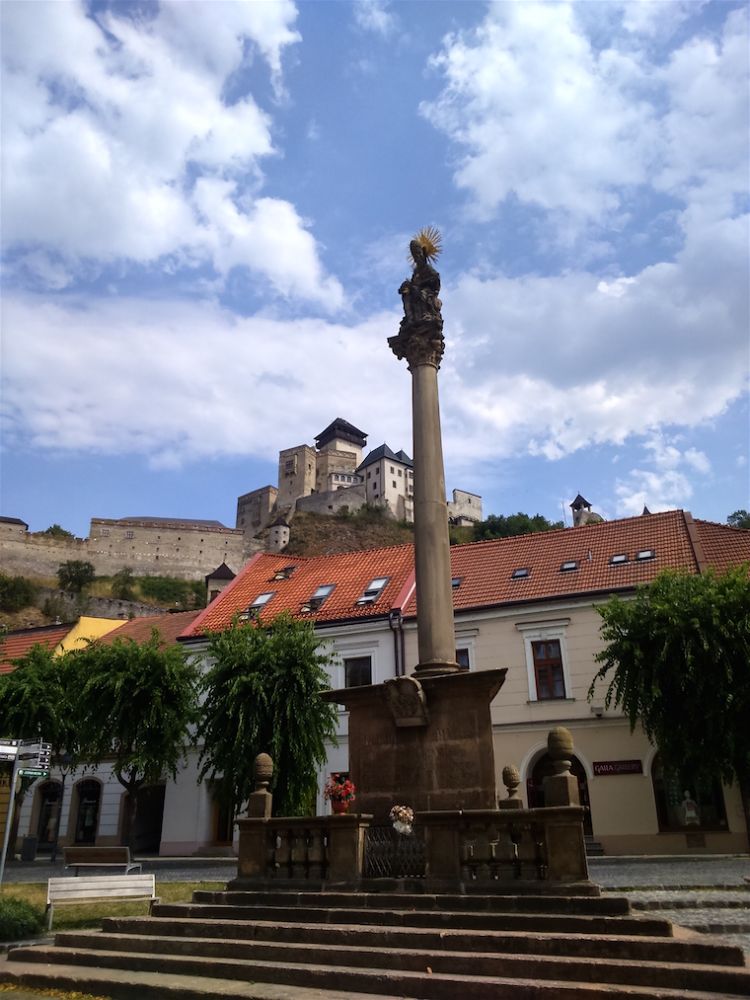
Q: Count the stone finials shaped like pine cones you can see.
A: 3